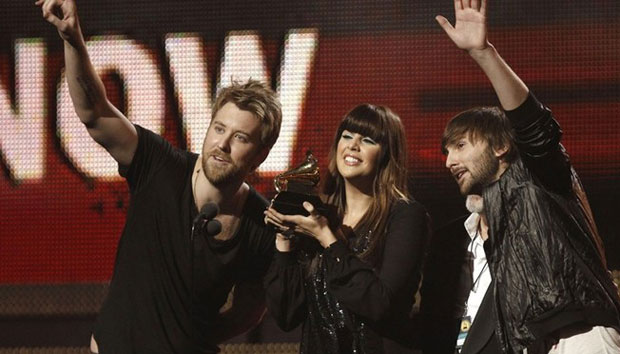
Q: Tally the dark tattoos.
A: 1